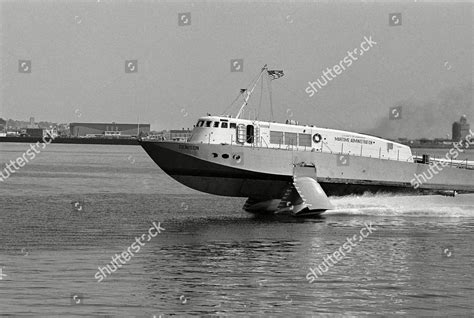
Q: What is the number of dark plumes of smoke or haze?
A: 1